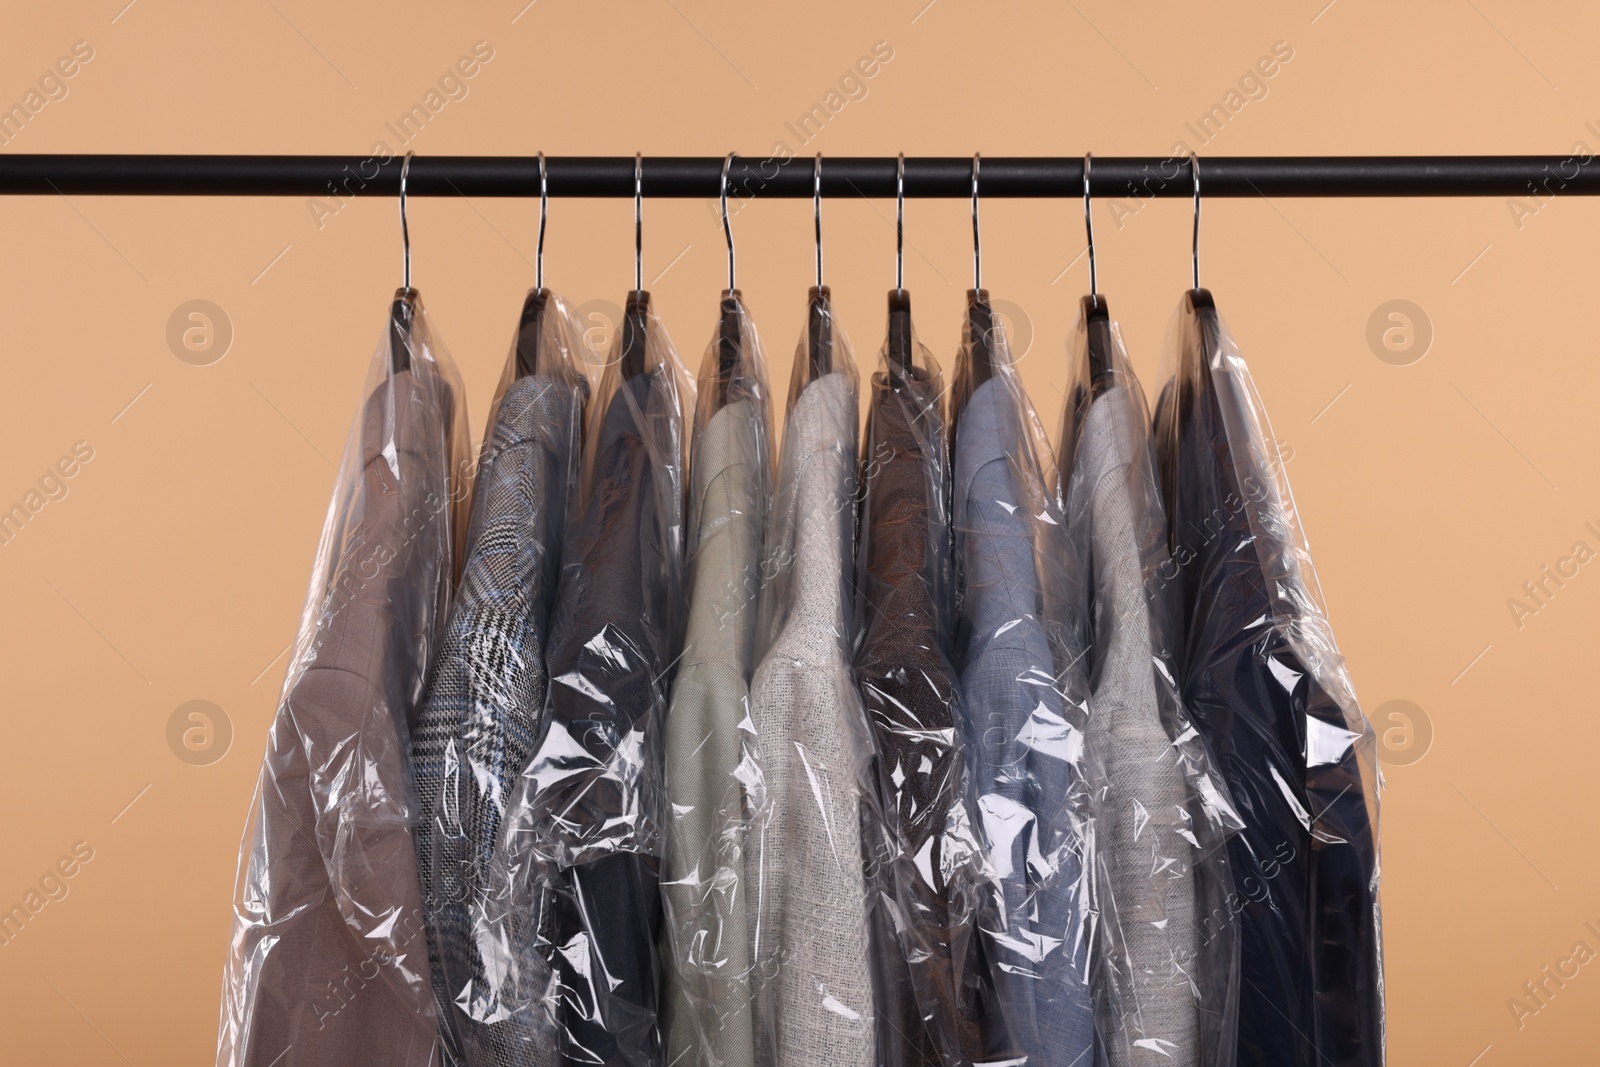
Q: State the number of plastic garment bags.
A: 9